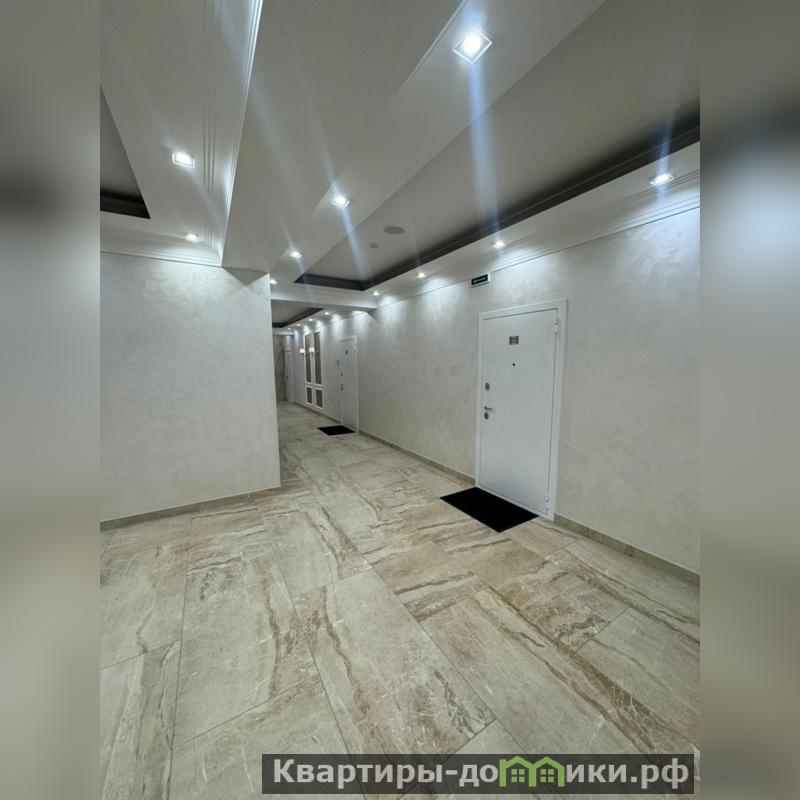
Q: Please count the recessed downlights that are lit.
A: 14